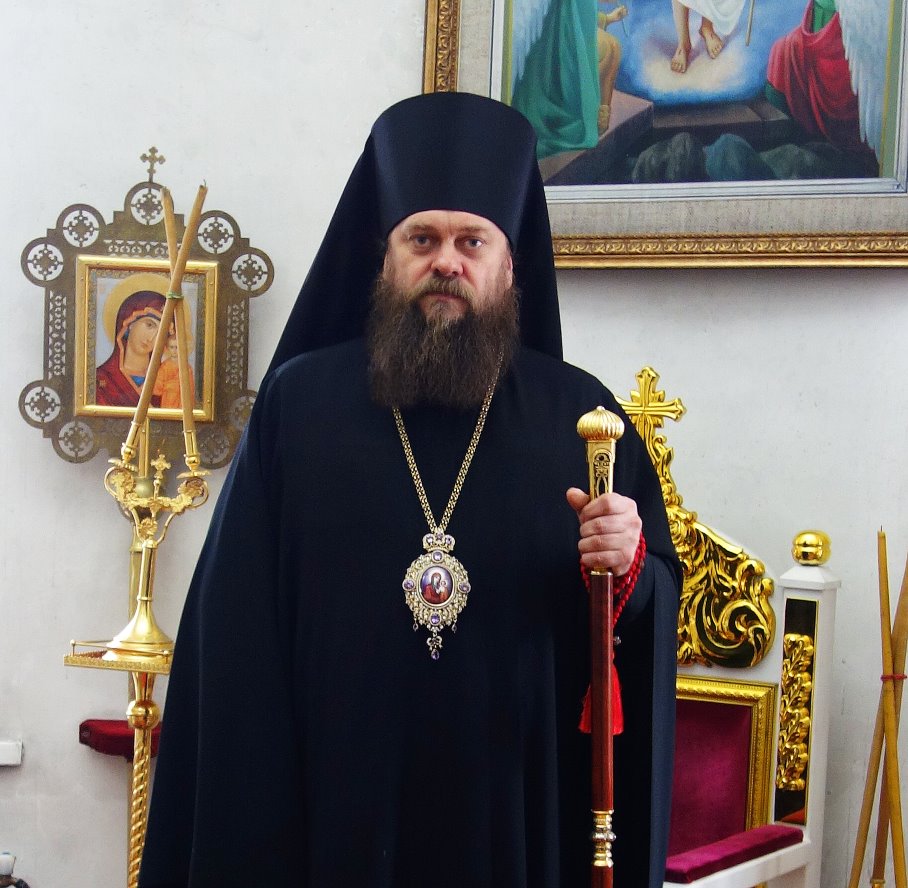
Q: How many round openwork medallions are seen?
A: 9